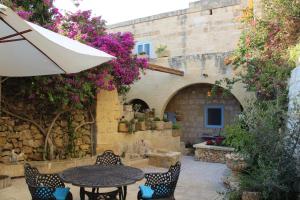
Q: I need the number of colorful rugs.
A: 0